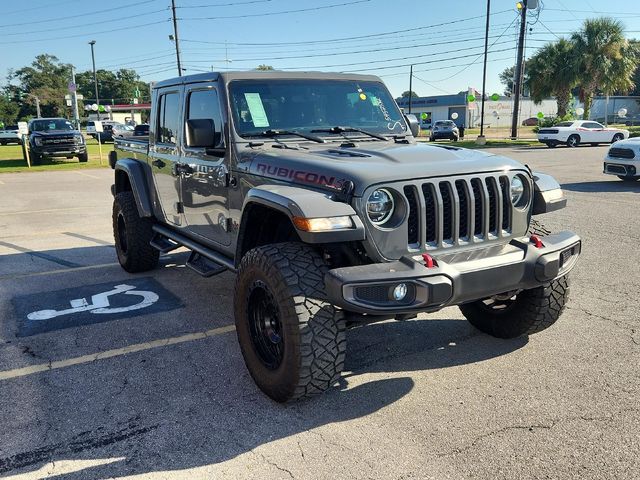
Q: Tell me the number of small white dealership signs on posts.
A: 2